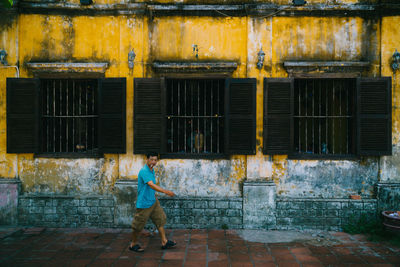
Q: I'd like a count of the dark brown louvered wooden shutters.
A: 6